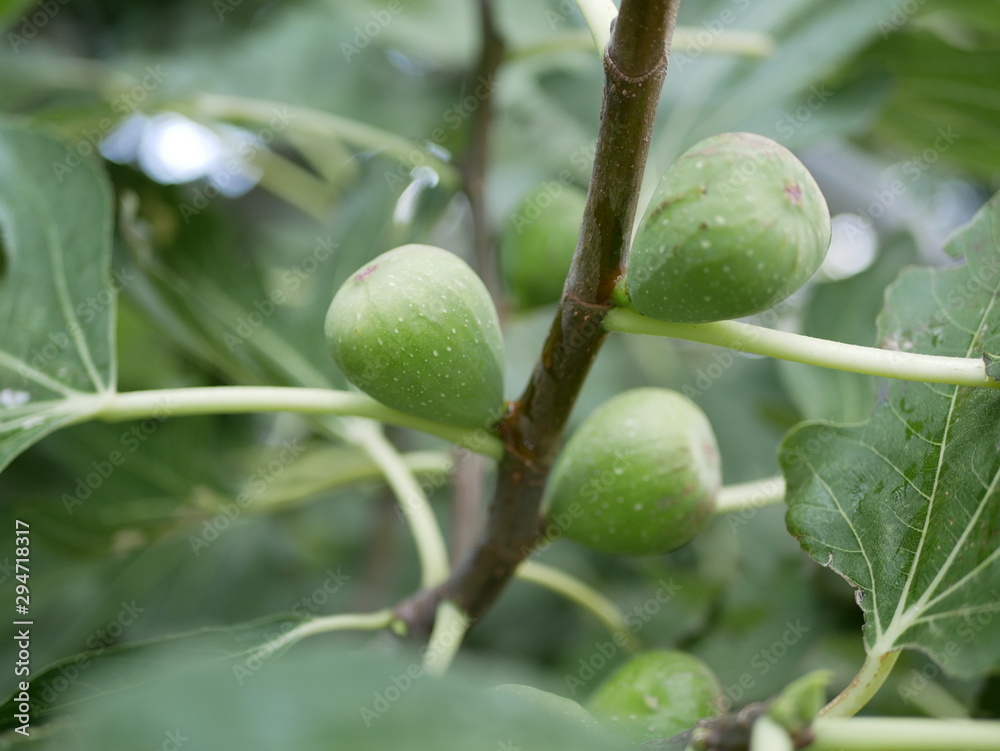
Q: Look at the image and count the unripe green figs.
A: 5